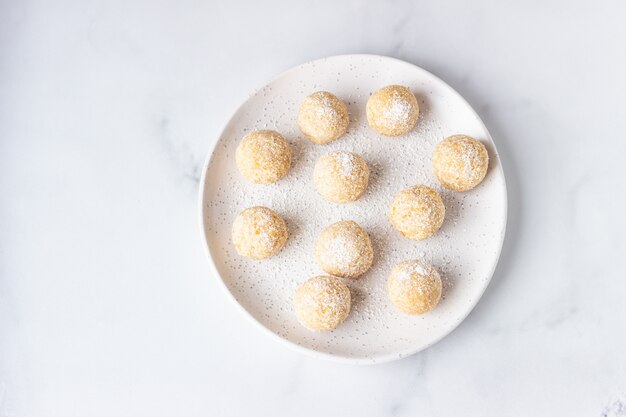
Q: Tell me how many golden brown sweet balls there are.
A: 10